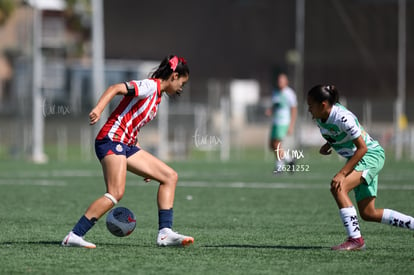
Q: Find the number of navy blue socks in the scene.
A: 2